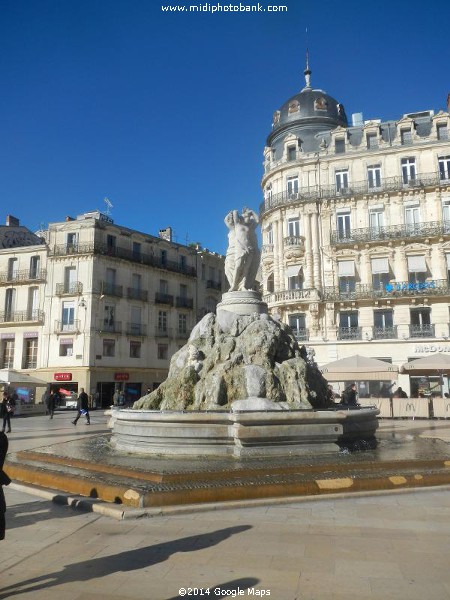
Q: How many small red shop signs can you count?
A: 2